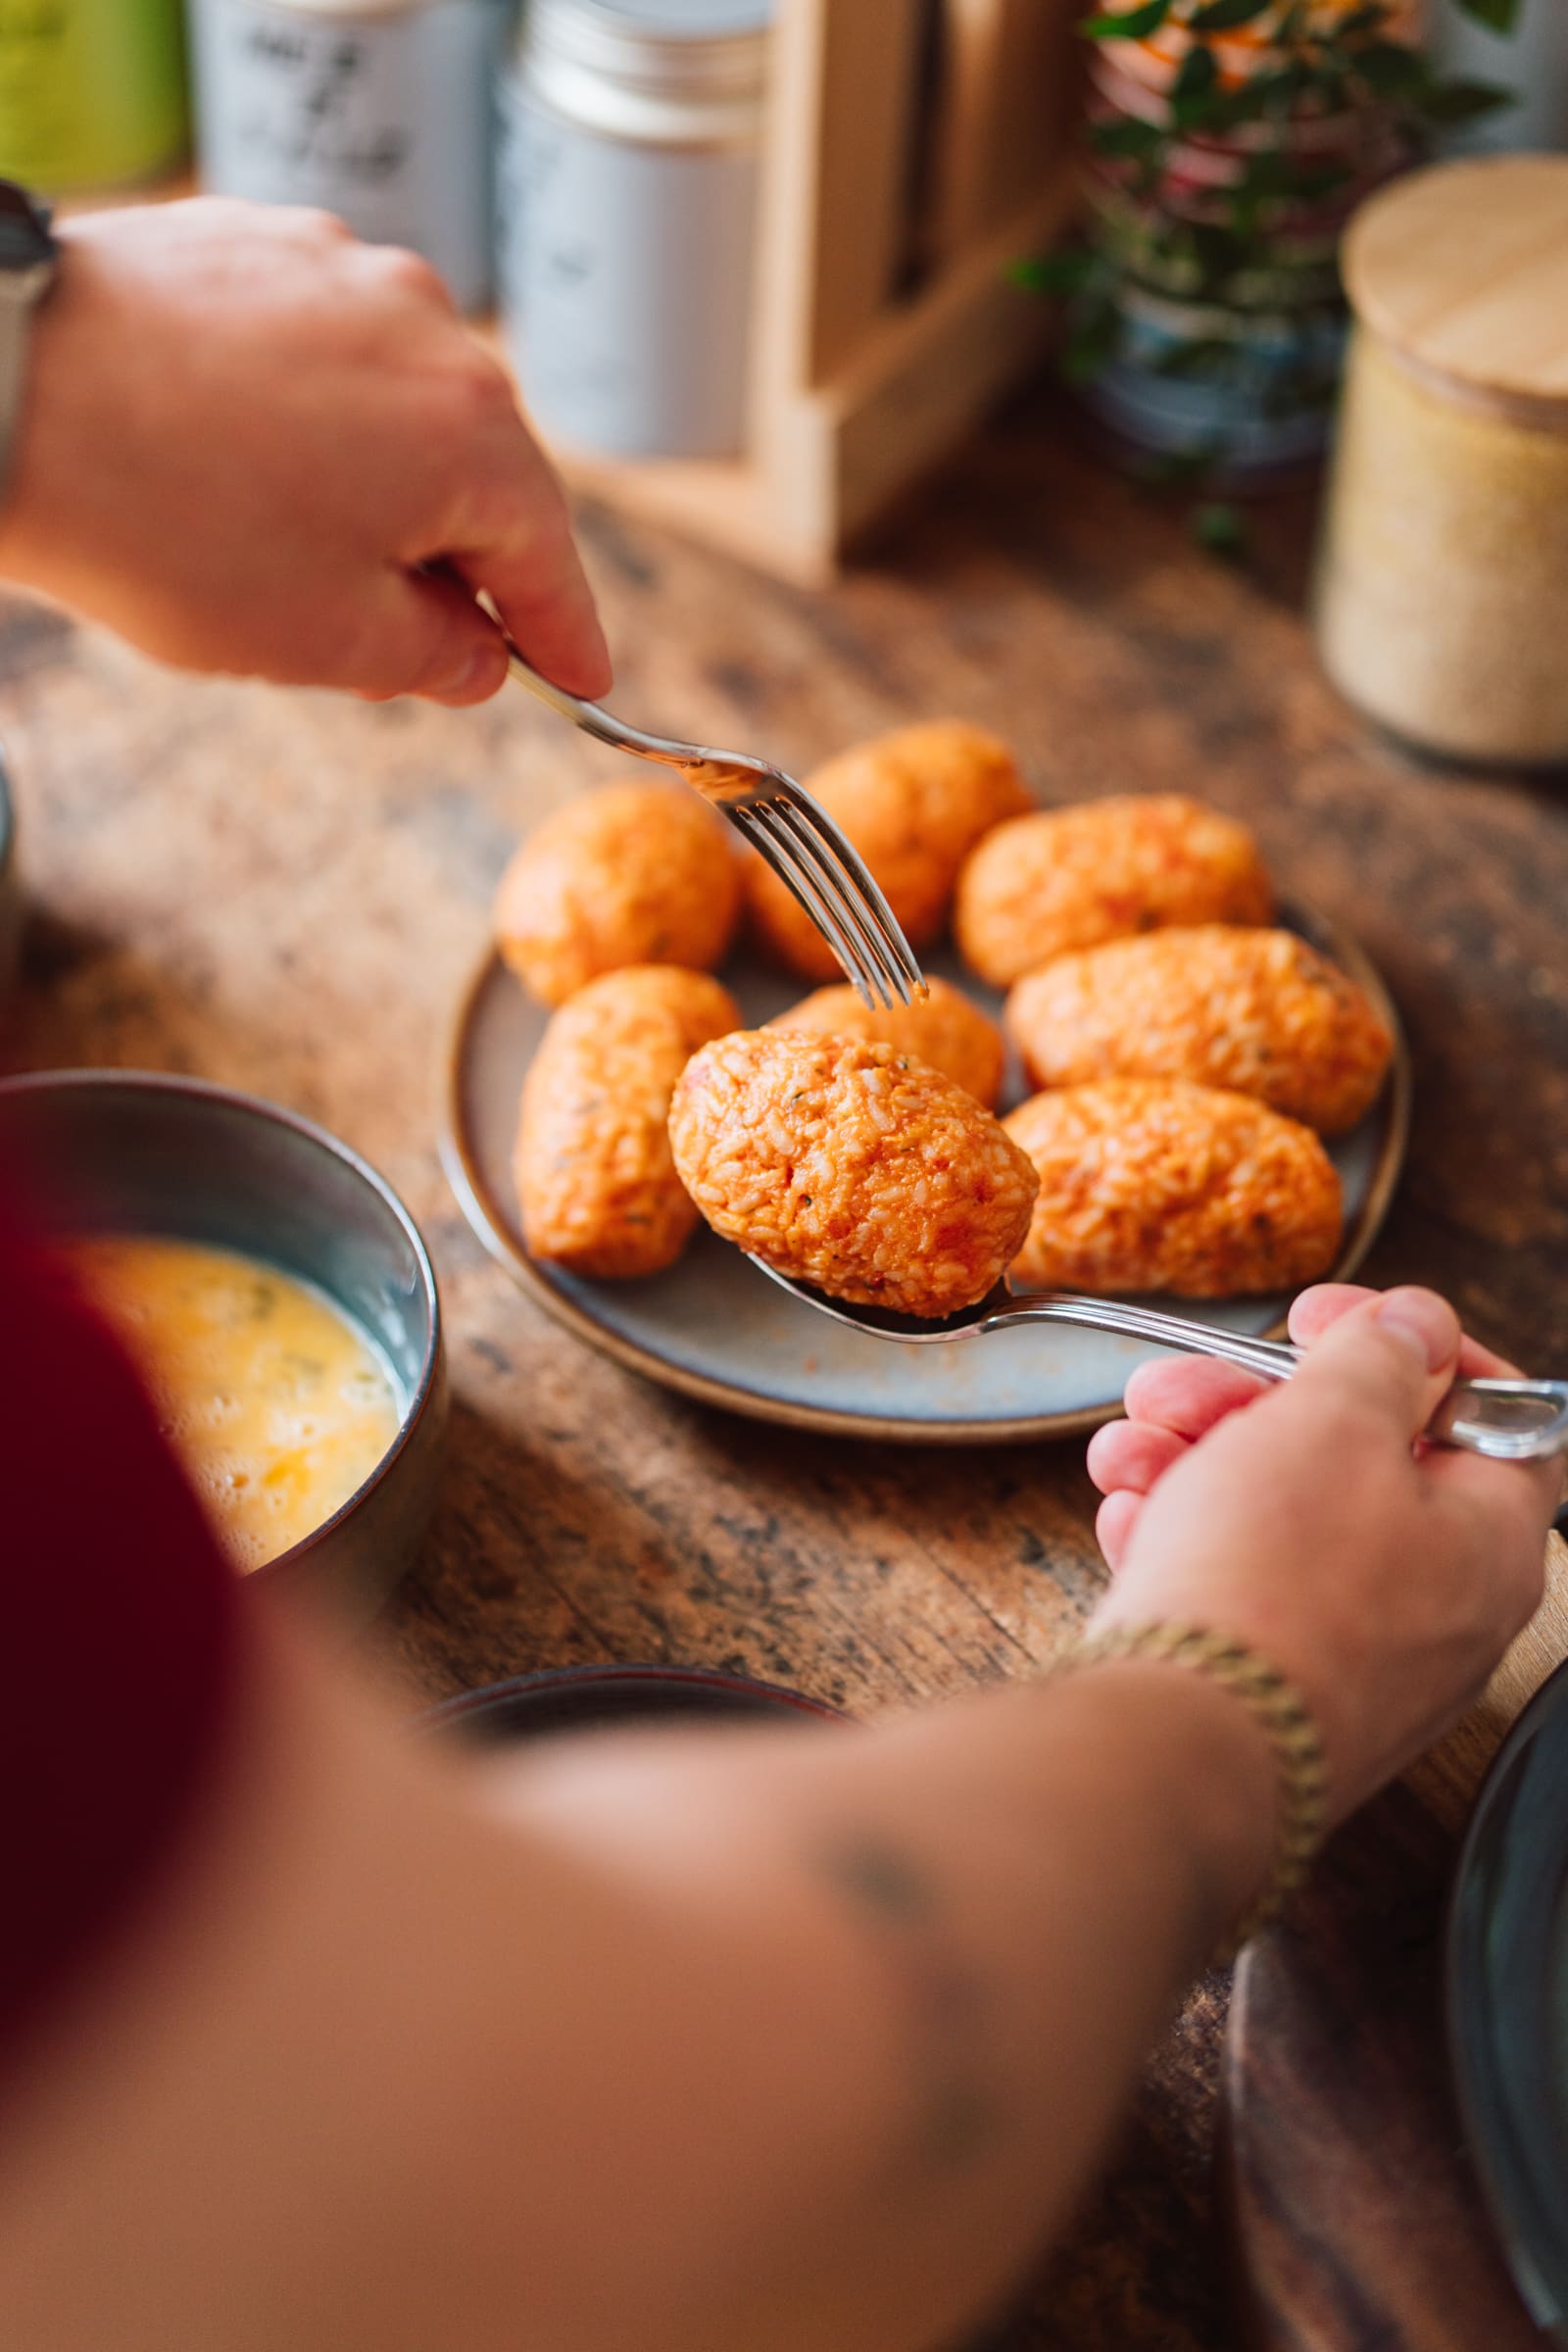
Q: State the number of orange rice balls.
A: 8